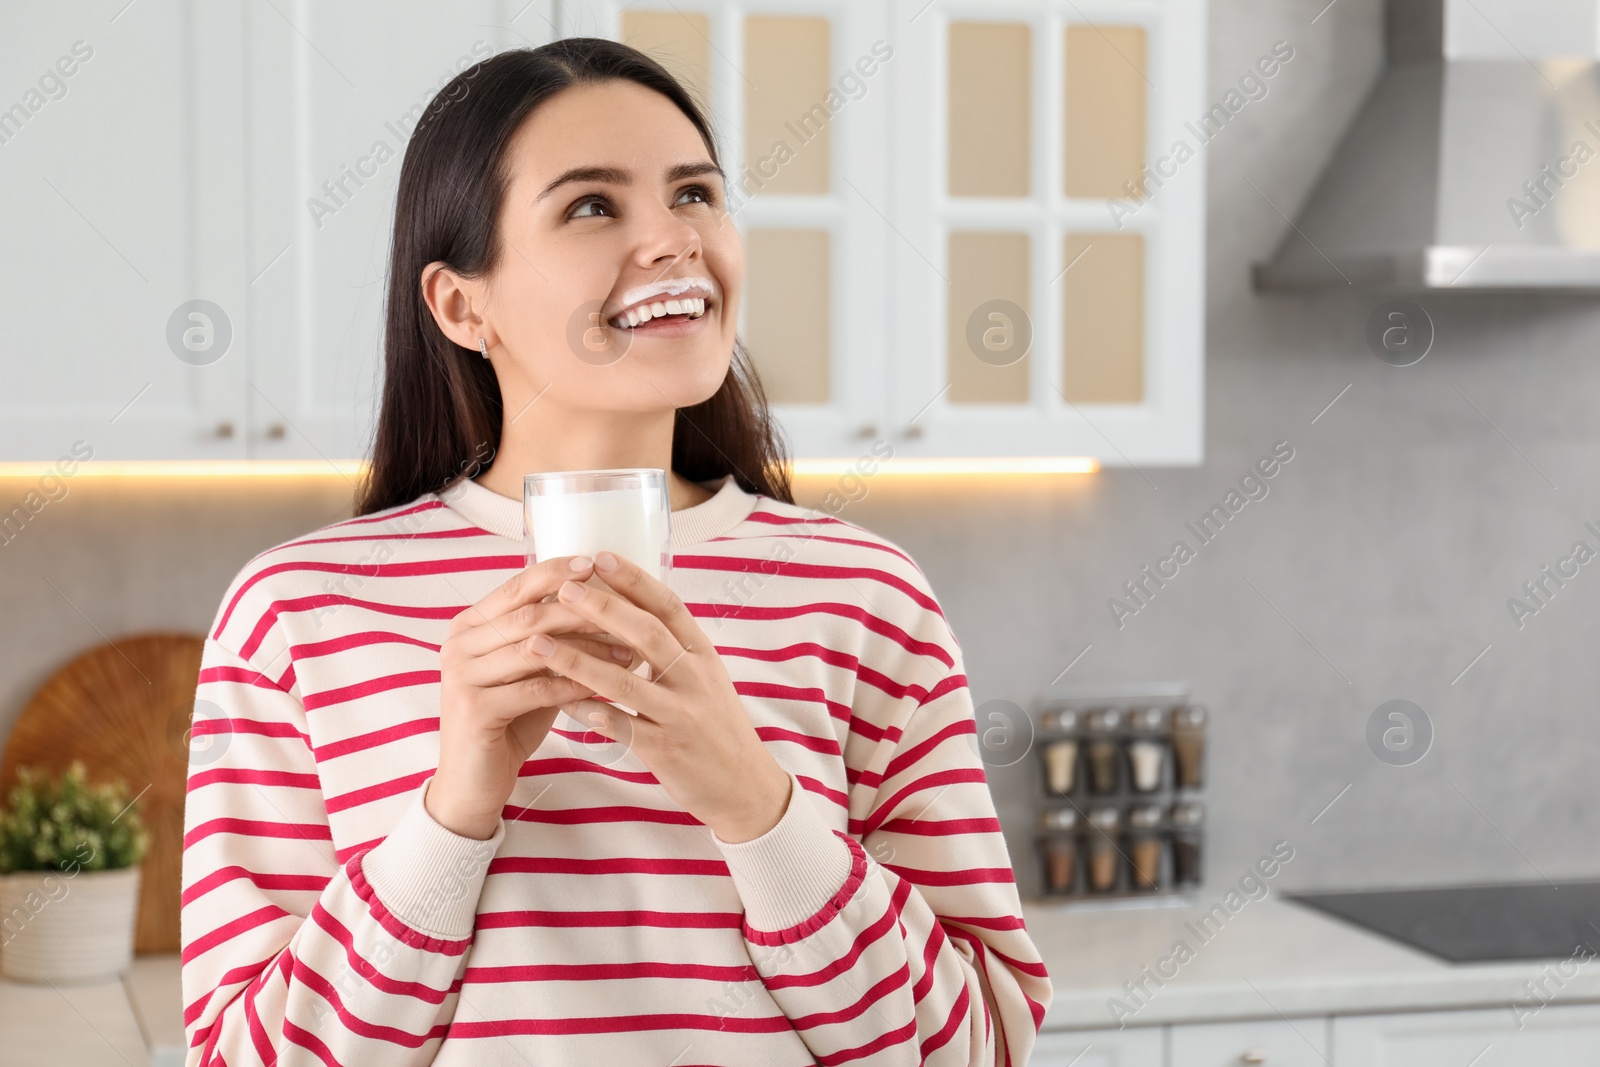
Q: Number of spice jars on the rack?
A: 8